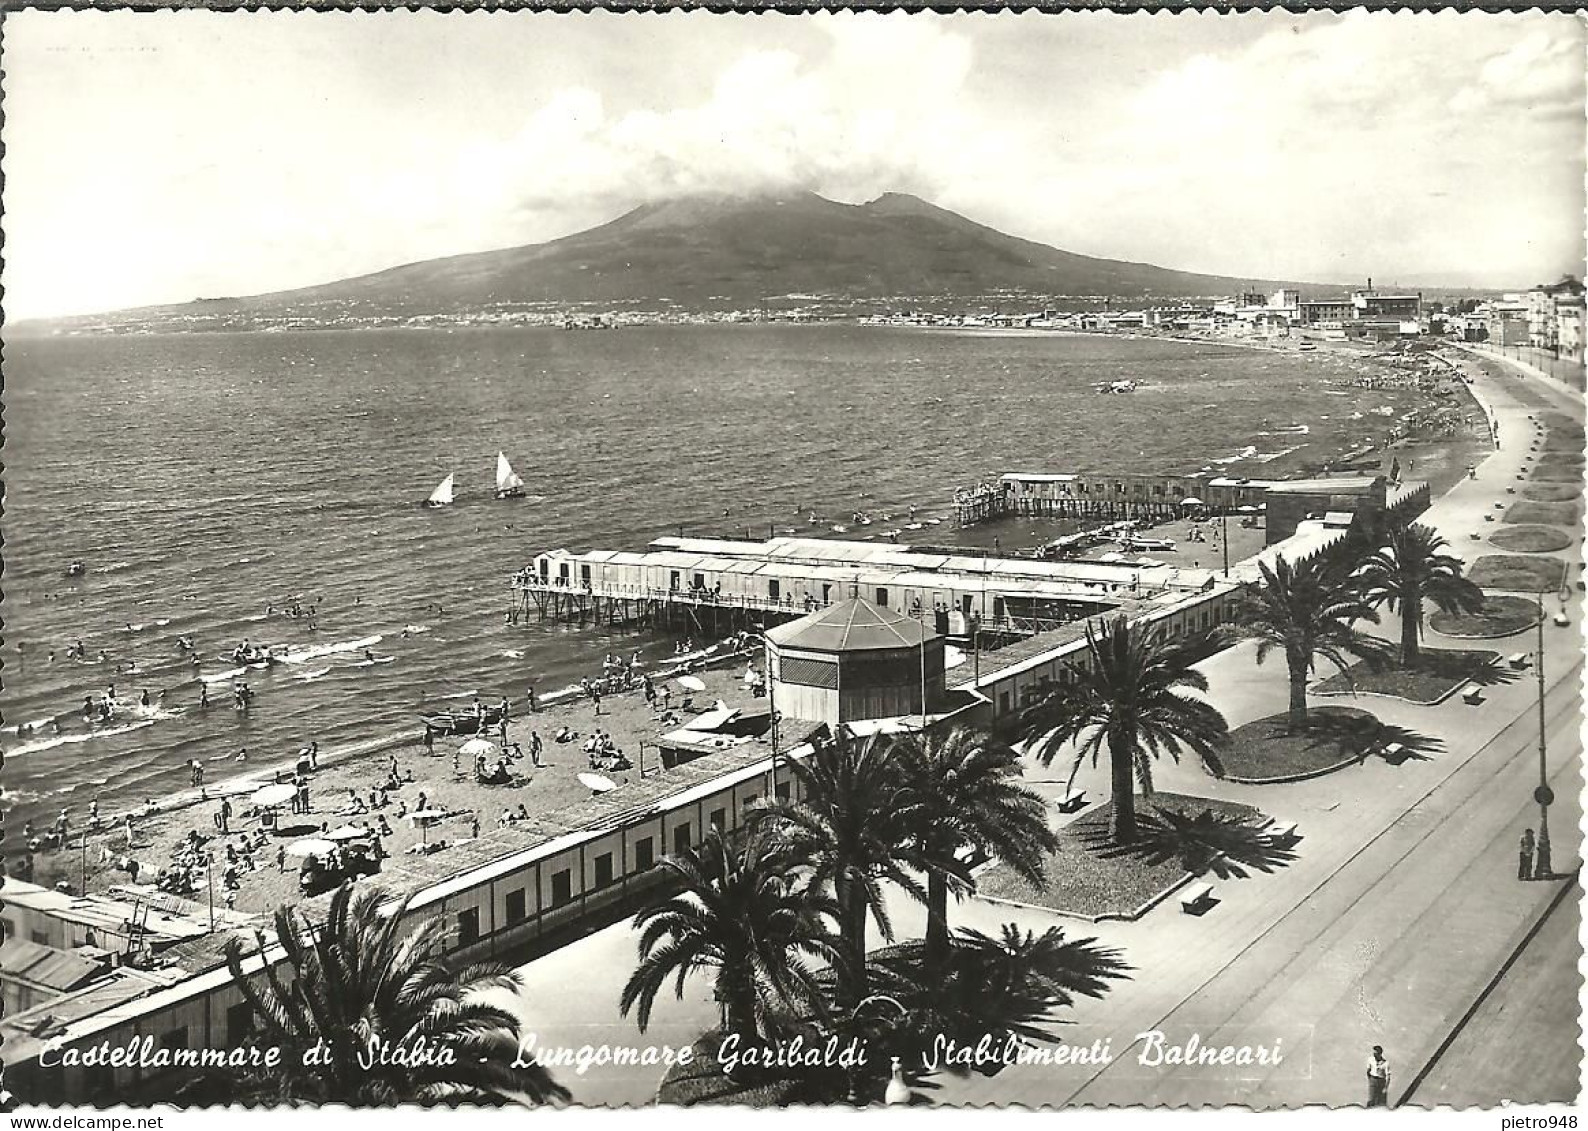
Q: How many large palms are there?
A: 7